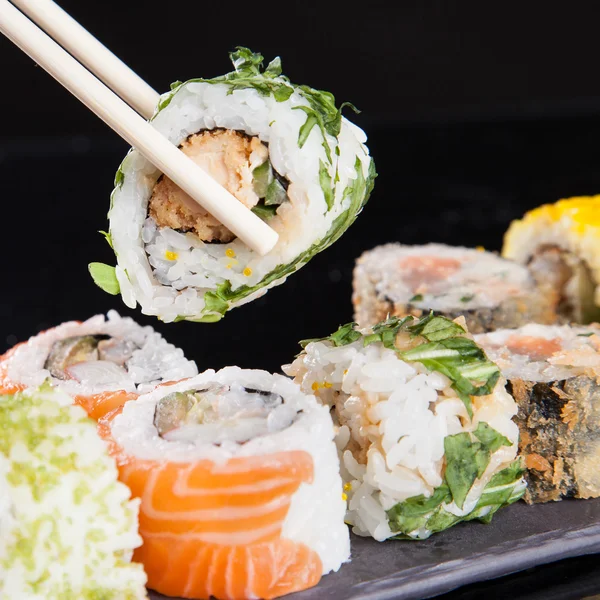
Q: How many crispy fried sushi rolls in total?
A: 2